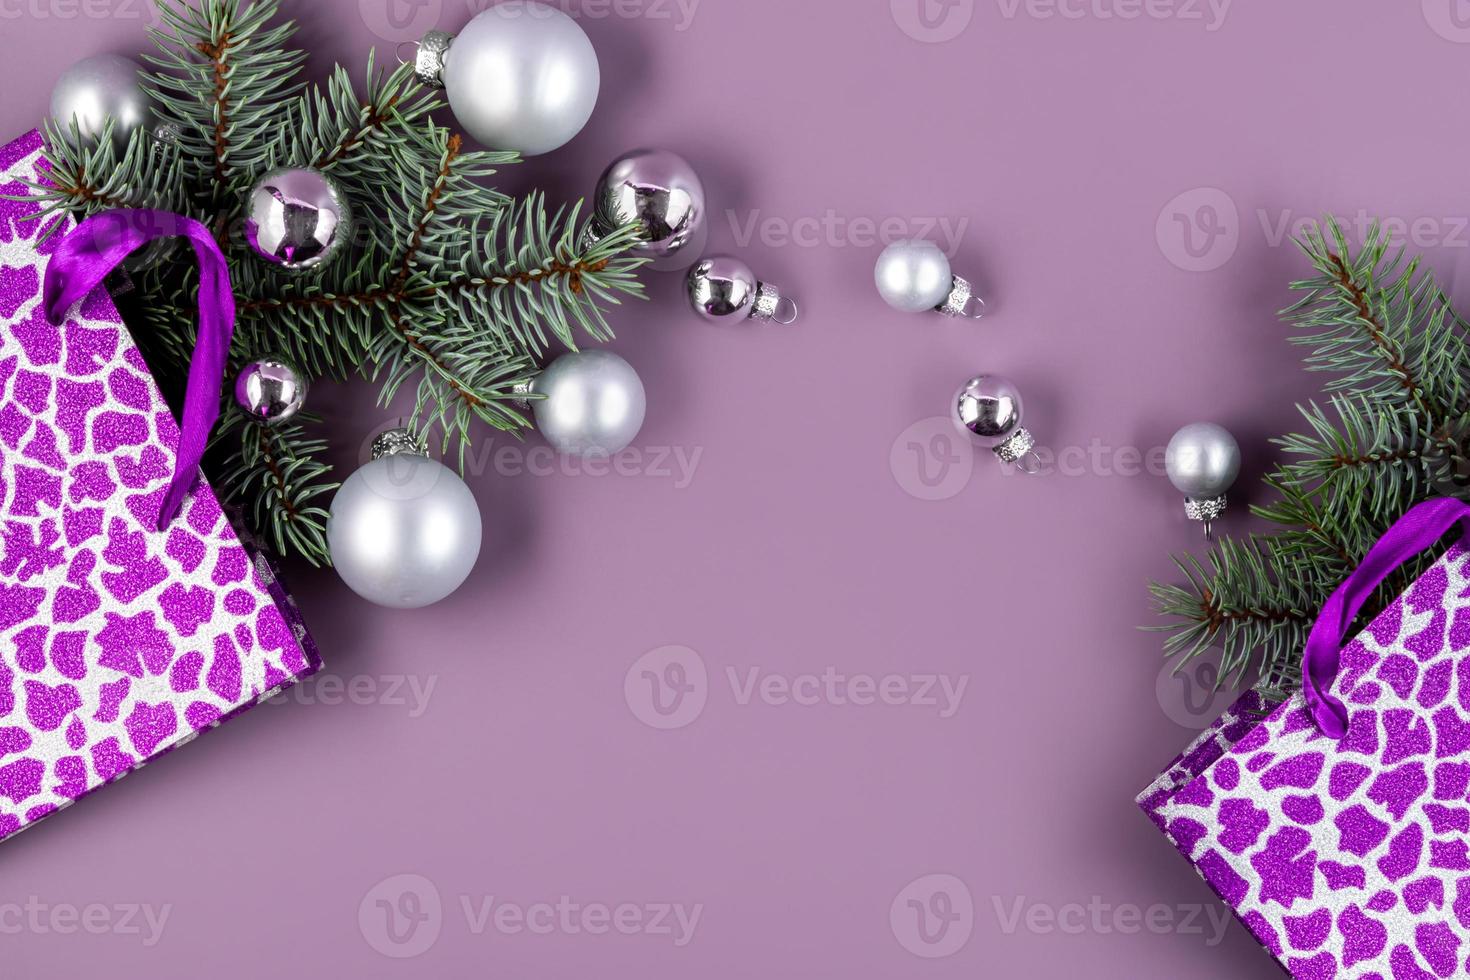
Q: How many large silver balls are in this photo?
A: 2